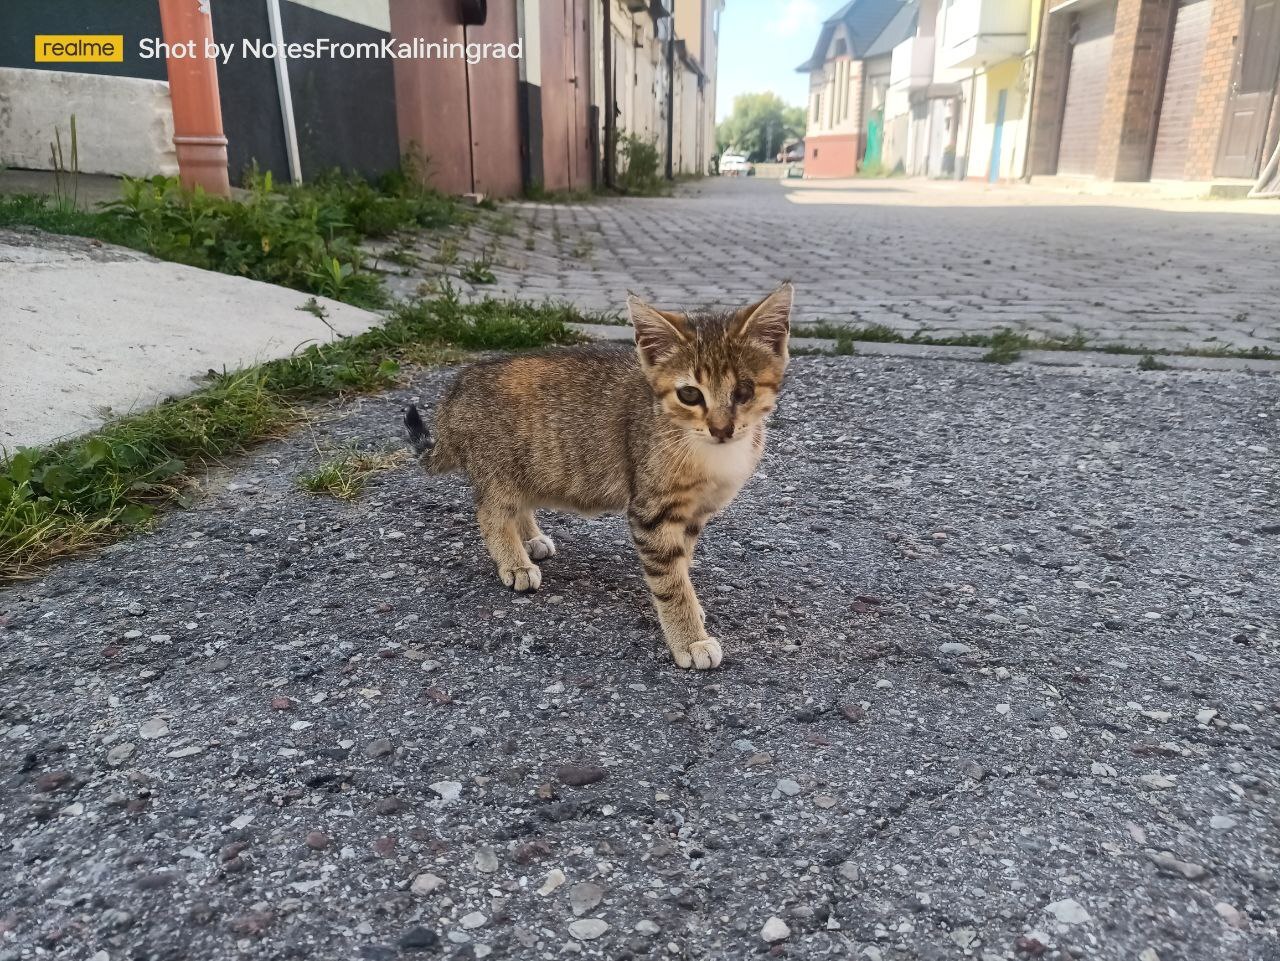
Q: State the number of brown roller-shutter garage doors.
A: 2